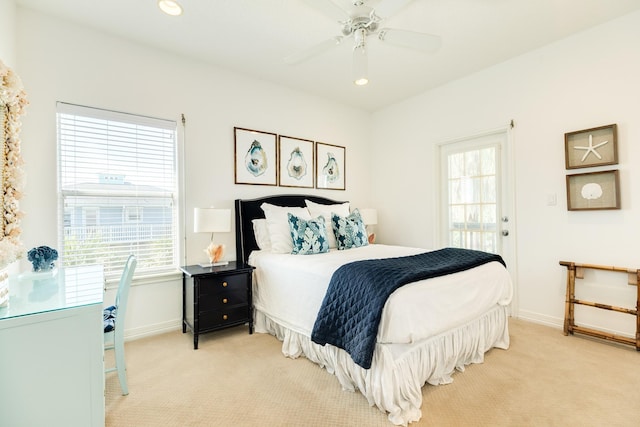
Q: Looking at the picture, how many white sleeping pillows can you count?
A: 3